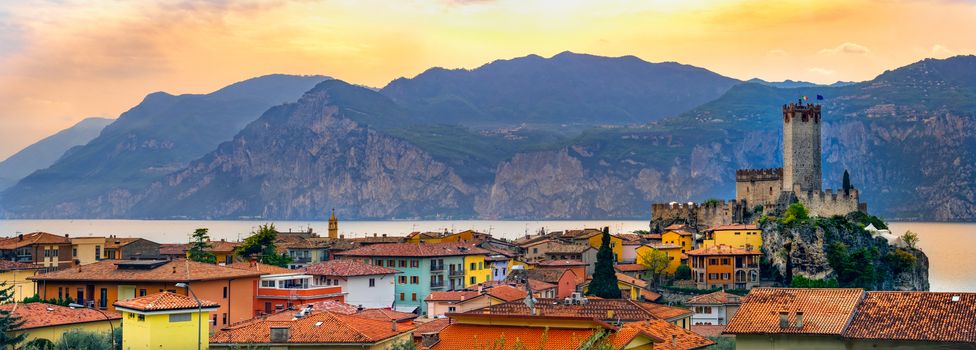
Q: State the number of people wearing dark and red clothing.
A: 0